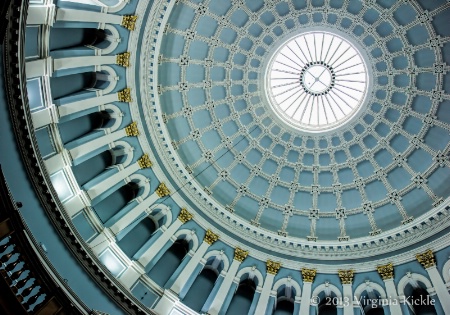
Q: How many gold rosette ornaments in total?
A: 14